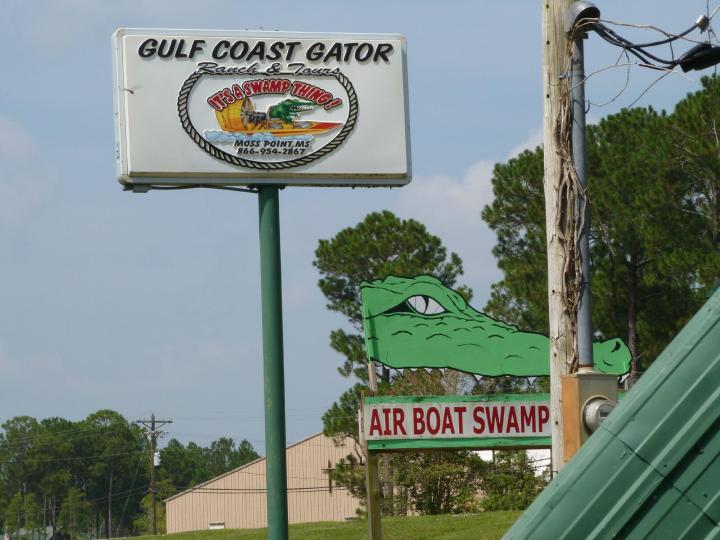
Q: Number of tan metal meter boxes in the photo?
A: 1